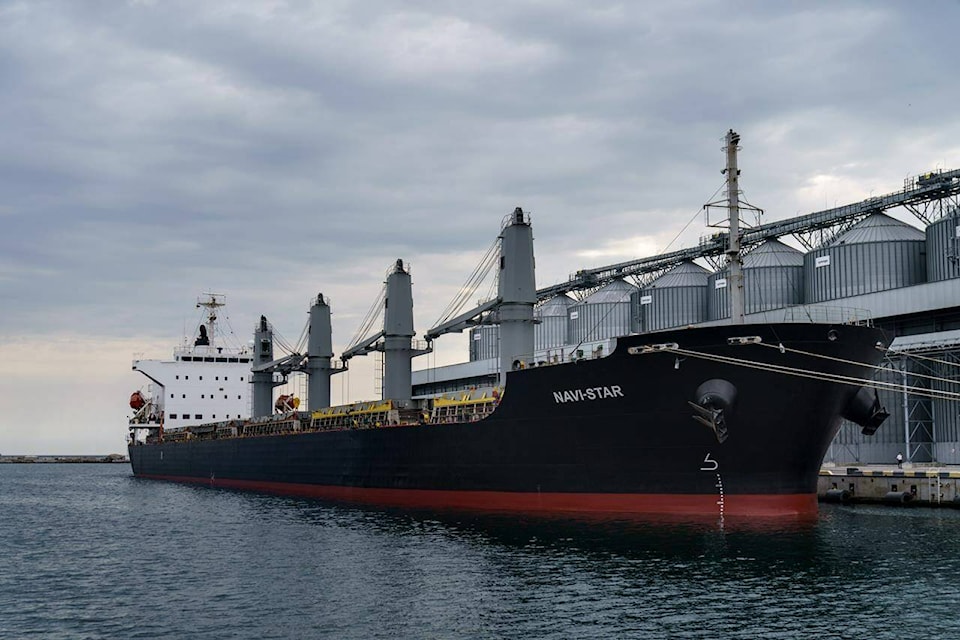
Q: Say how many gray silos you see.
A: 7